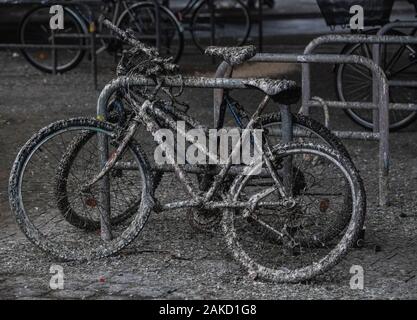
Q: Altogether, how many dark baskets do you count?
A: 1